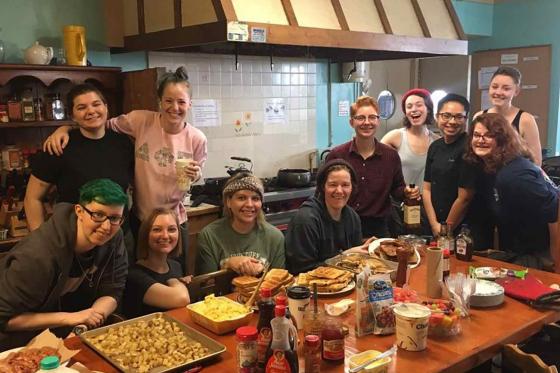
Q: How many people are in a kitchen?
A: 11